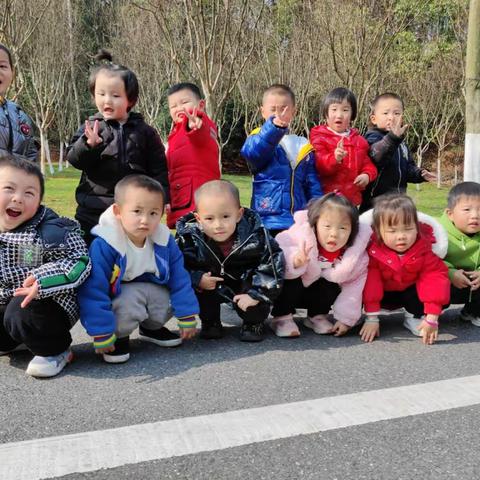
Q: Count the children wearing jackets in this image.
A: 12